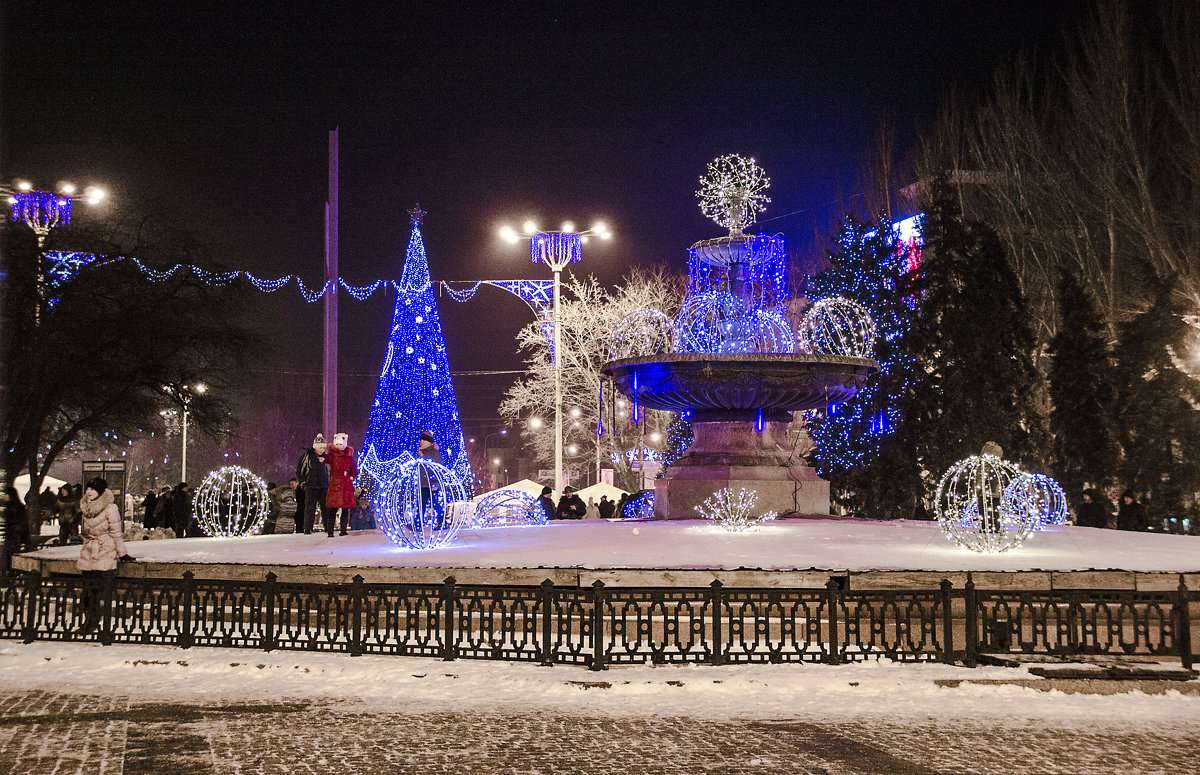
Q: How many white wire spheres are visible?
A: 5